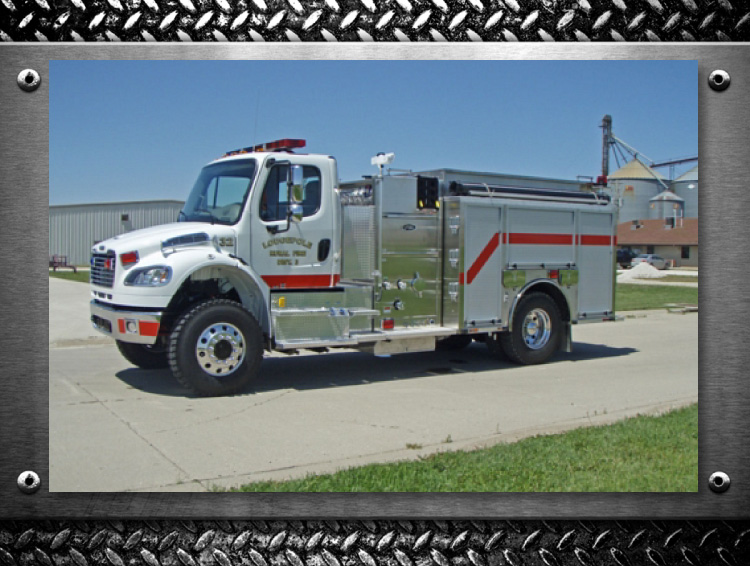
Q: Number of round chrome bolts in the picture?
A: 4